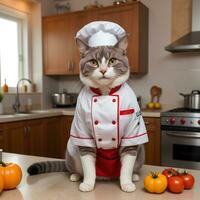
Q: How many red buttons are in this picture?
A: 6